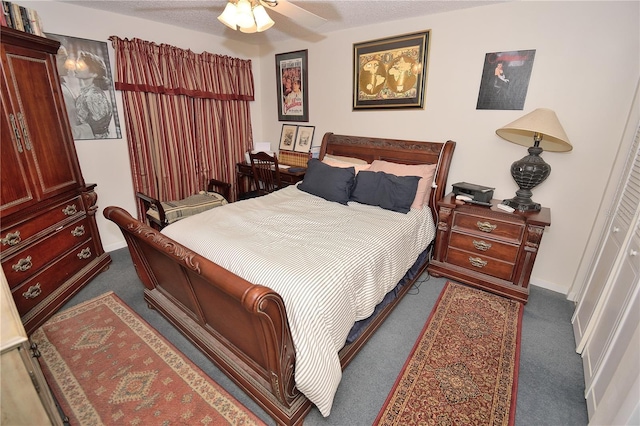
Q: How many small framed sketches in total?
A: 2